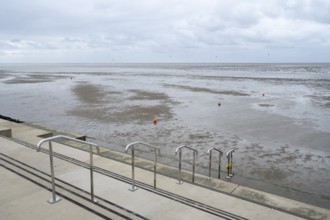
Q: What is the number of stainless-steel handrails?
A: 5